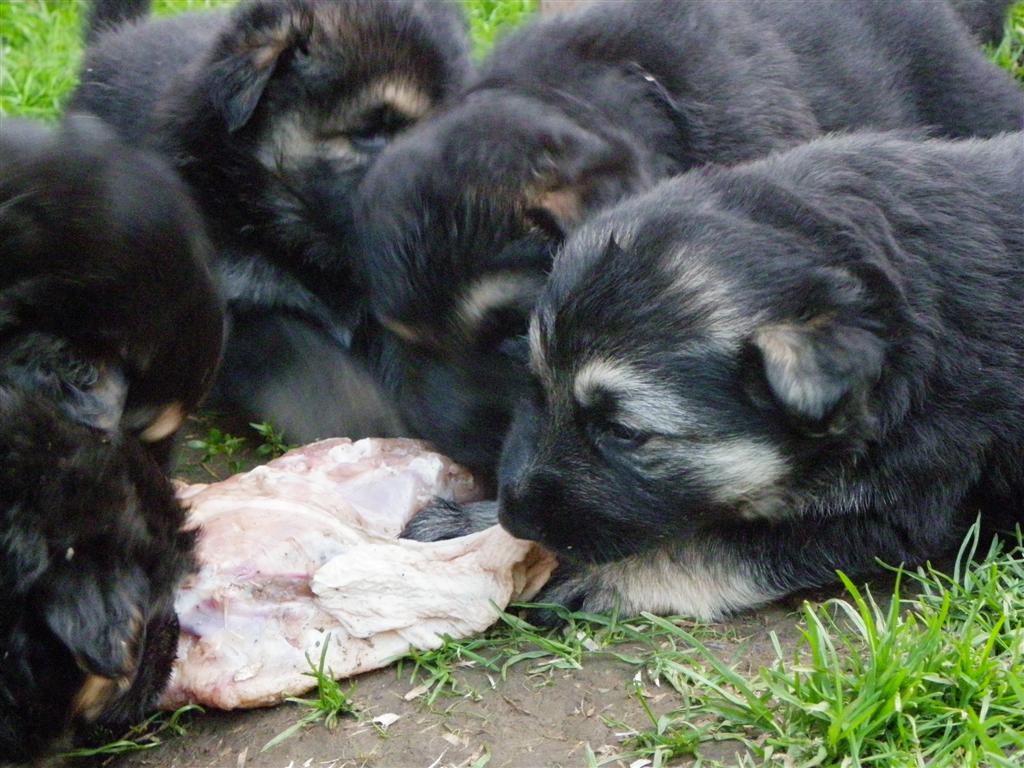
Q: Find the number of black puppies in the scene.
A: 5